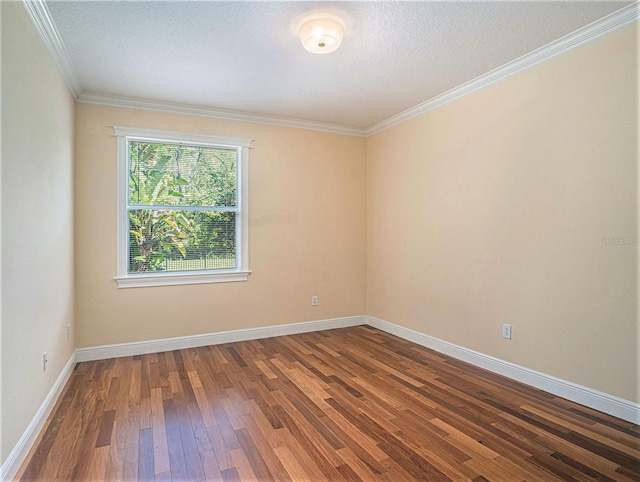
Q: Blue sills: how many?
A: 0